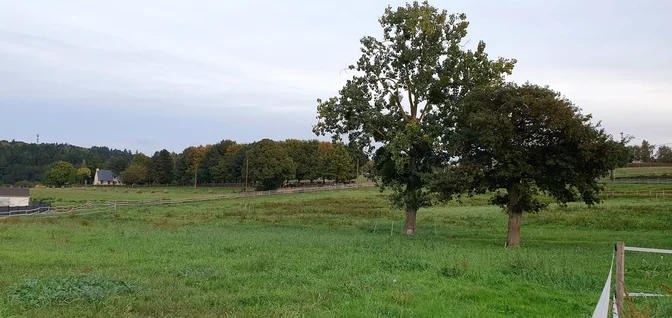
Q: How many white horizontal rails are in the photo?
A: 2